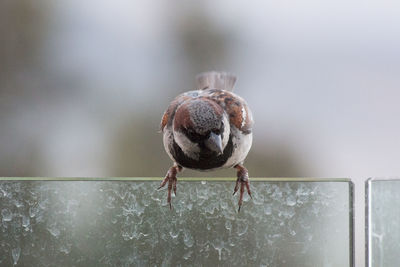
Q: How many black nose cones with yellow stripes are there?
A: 0